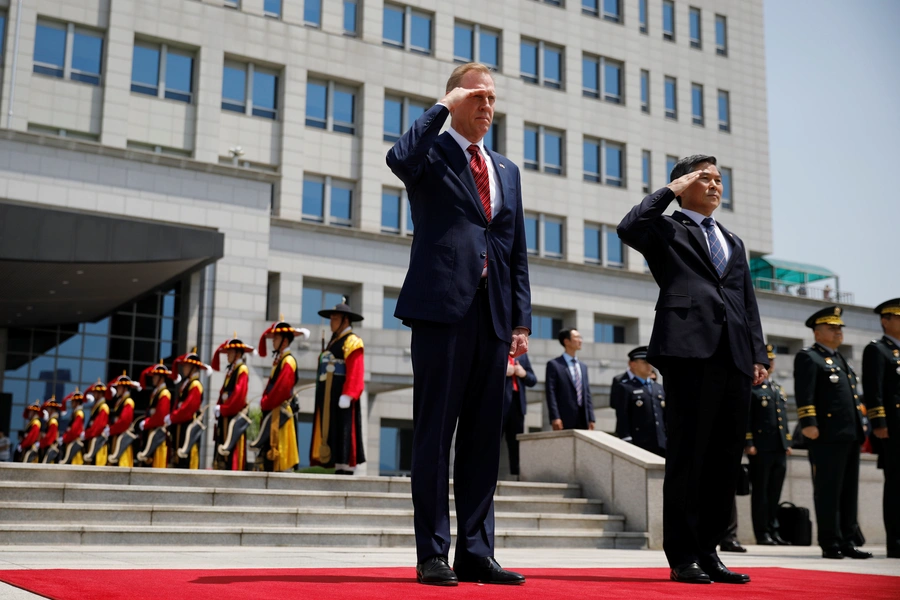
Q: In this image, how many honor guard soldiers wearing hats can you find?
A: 10